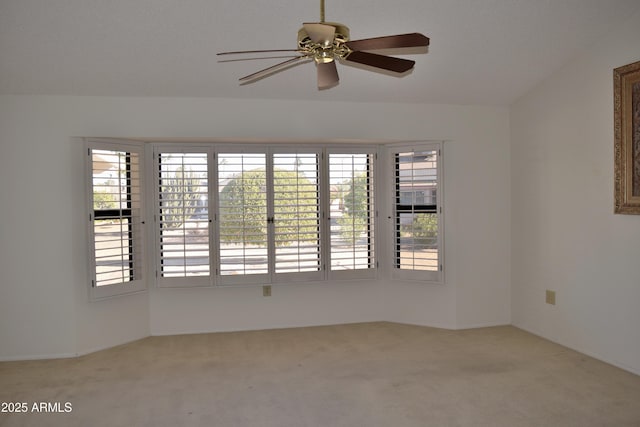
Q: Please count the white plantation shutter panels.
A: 6